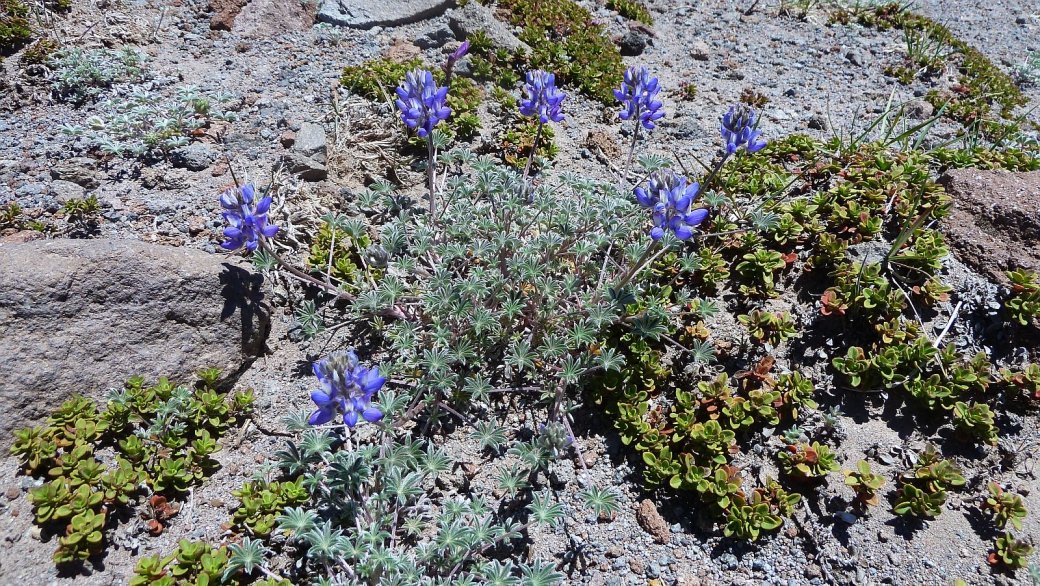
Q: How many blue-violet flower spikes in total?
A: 7